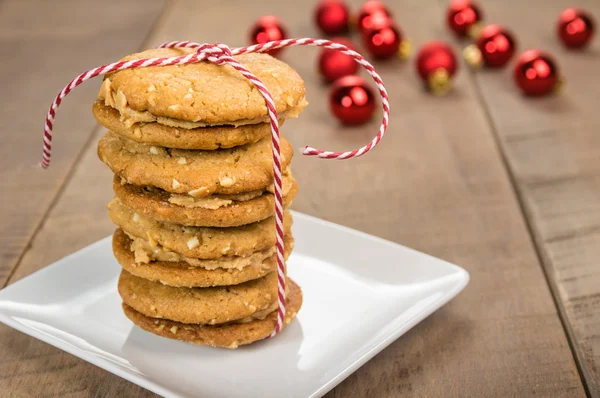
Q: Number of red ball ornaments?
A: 11